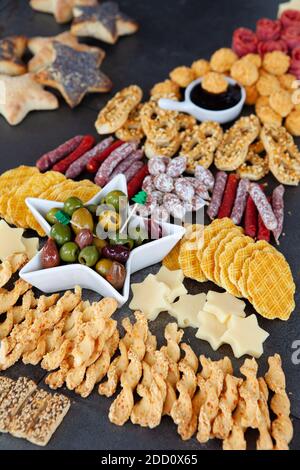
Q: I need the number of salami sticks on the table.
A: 15